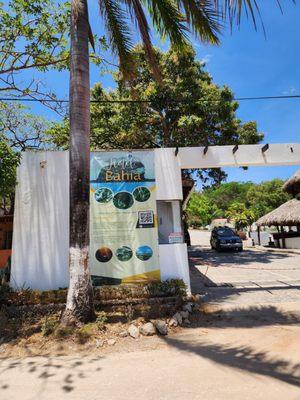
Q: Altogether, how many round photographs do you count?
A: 6